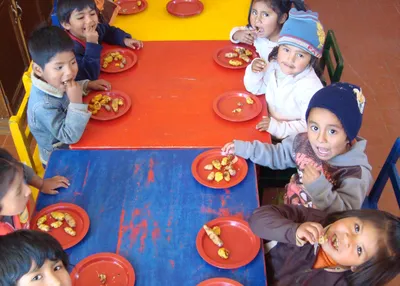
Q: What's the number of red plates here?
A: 11